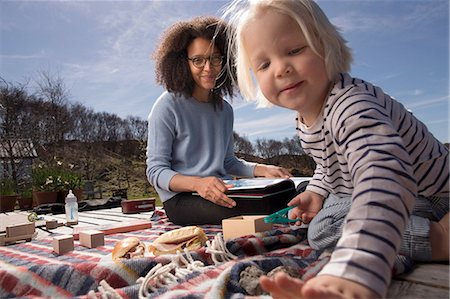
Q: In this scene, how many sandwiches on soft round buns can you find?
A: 1